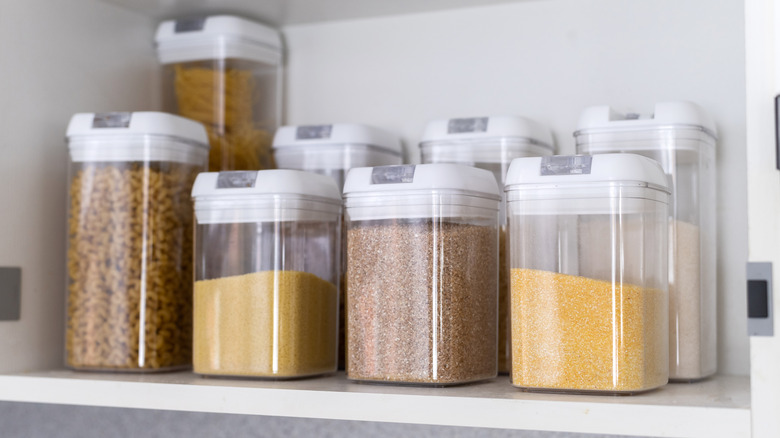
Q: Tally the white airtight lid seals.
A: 8